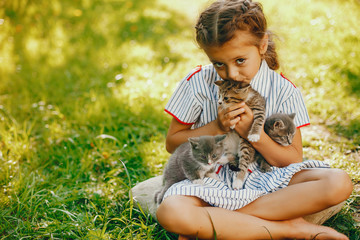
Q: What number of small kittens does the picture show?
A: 3